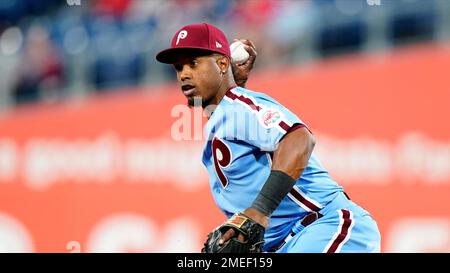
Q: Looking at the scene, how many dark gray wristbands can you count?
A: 1